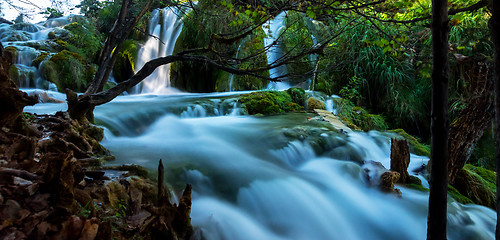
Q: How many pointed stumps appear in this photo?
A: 2